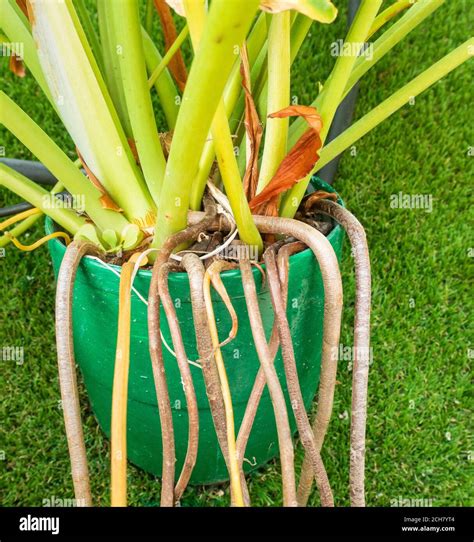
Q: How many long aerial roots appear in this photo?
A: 11